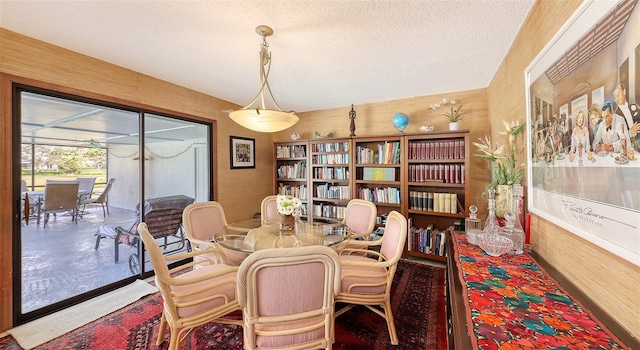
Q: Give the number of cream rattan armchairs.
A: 6